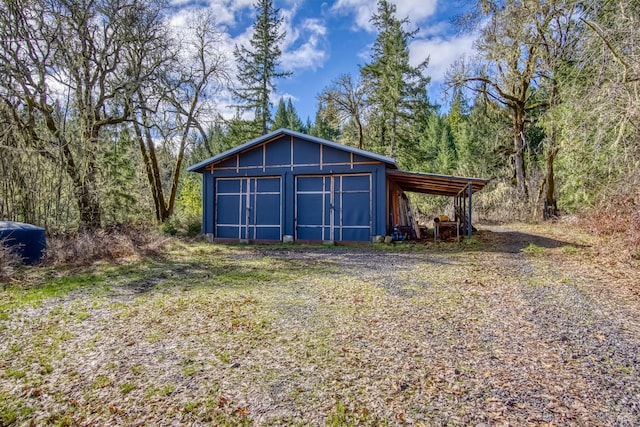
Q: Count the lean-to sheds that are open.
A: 1